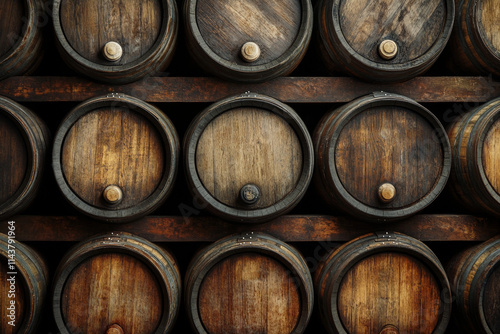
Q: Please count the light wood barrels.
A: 1